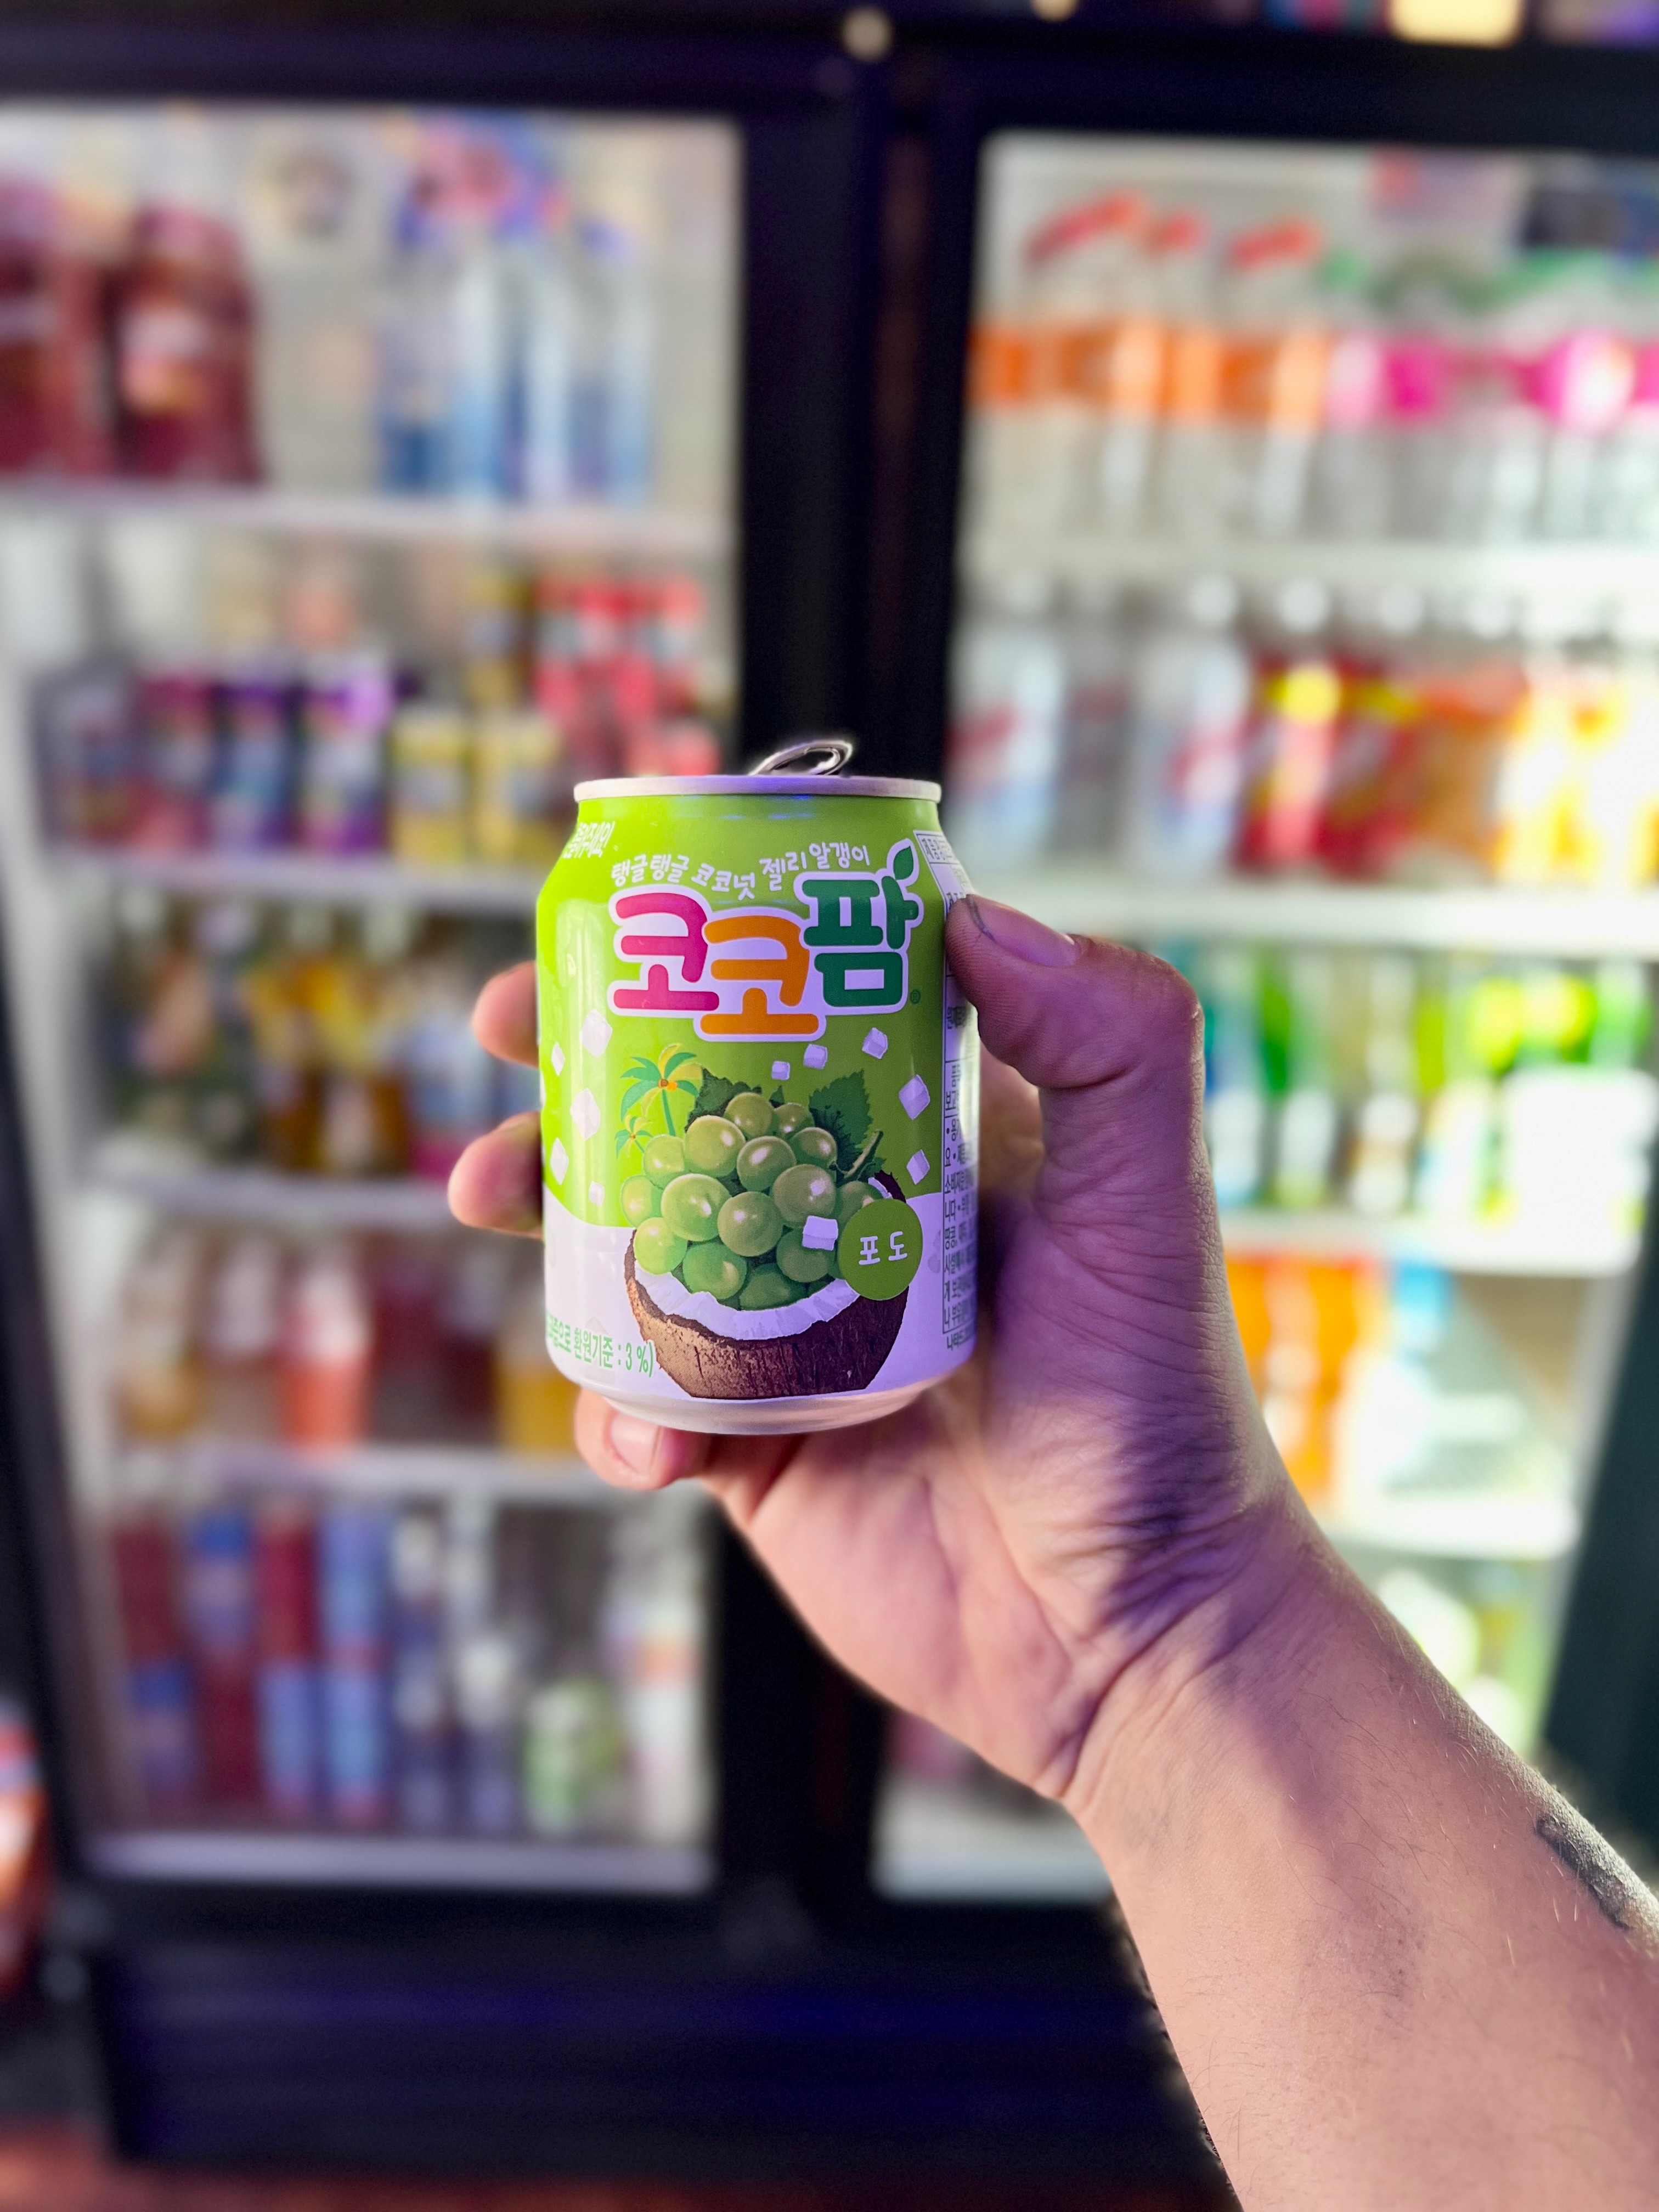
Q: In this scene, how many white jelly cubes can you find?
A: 11